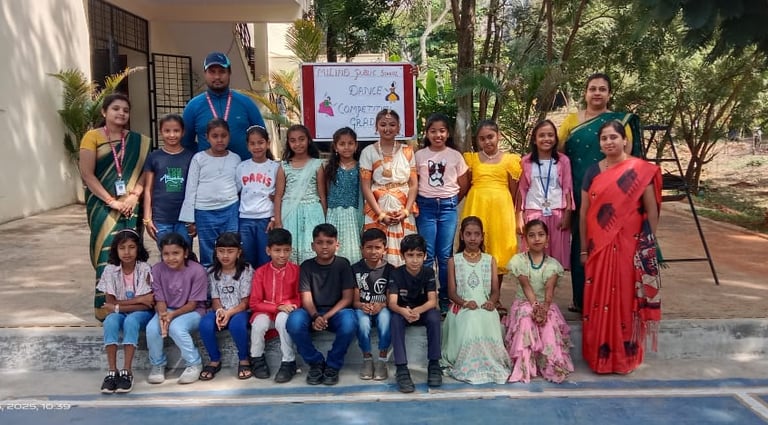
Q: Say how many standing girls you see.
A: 9